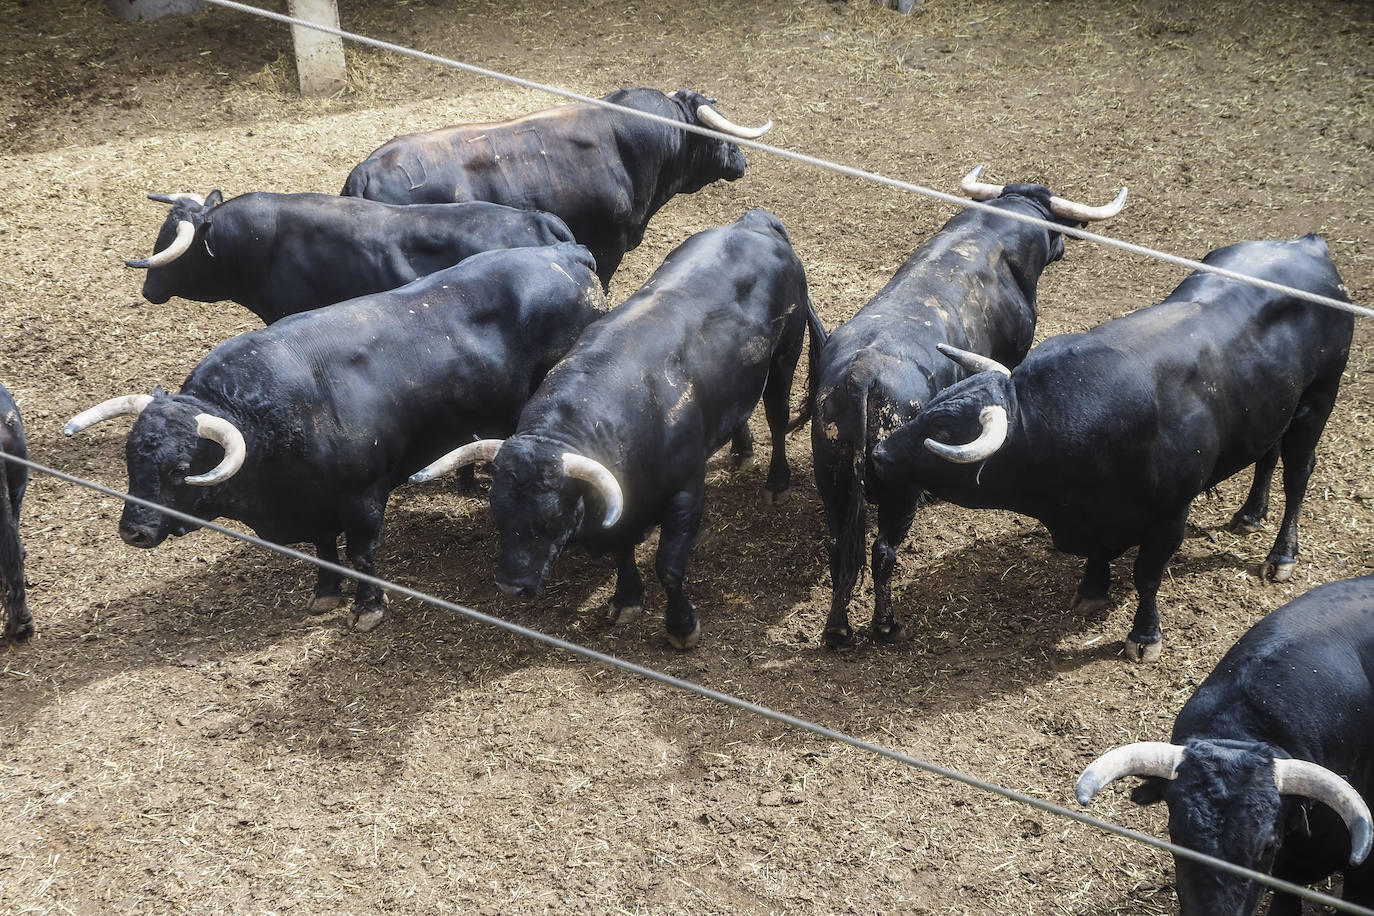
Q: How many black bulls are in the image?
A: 8